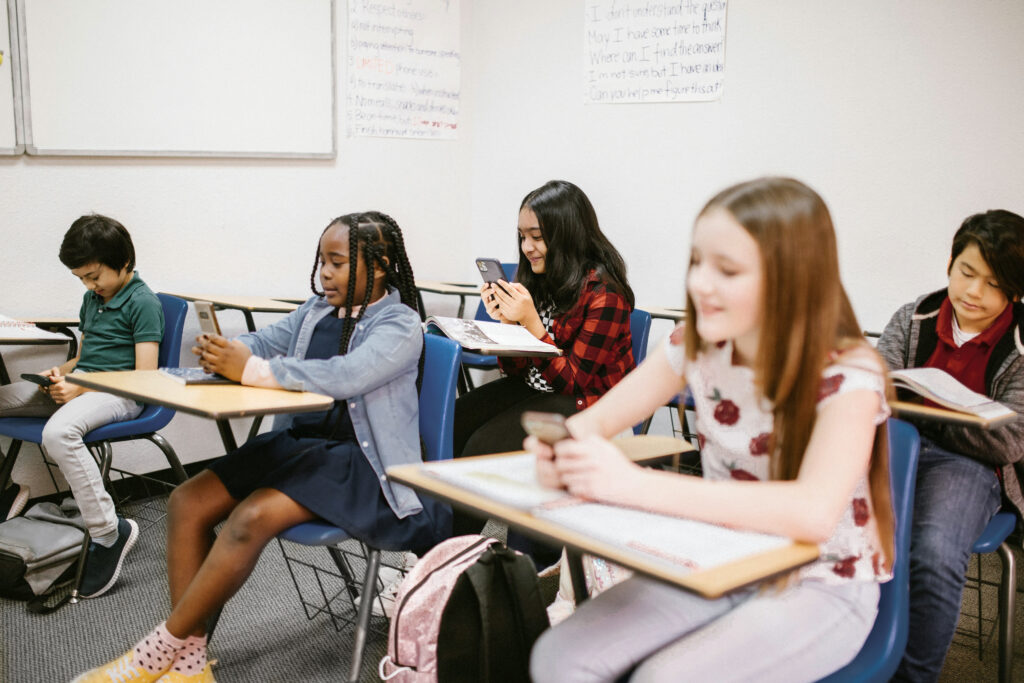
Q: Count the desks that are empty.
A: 3